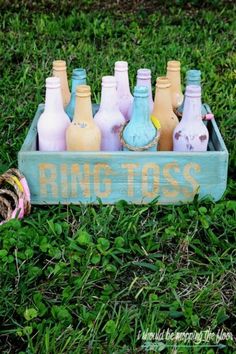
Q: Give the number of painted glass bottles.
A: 12